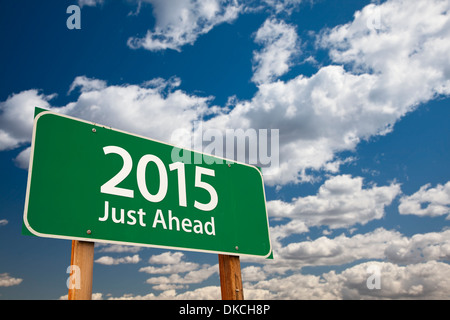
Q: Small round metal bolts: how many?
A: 4